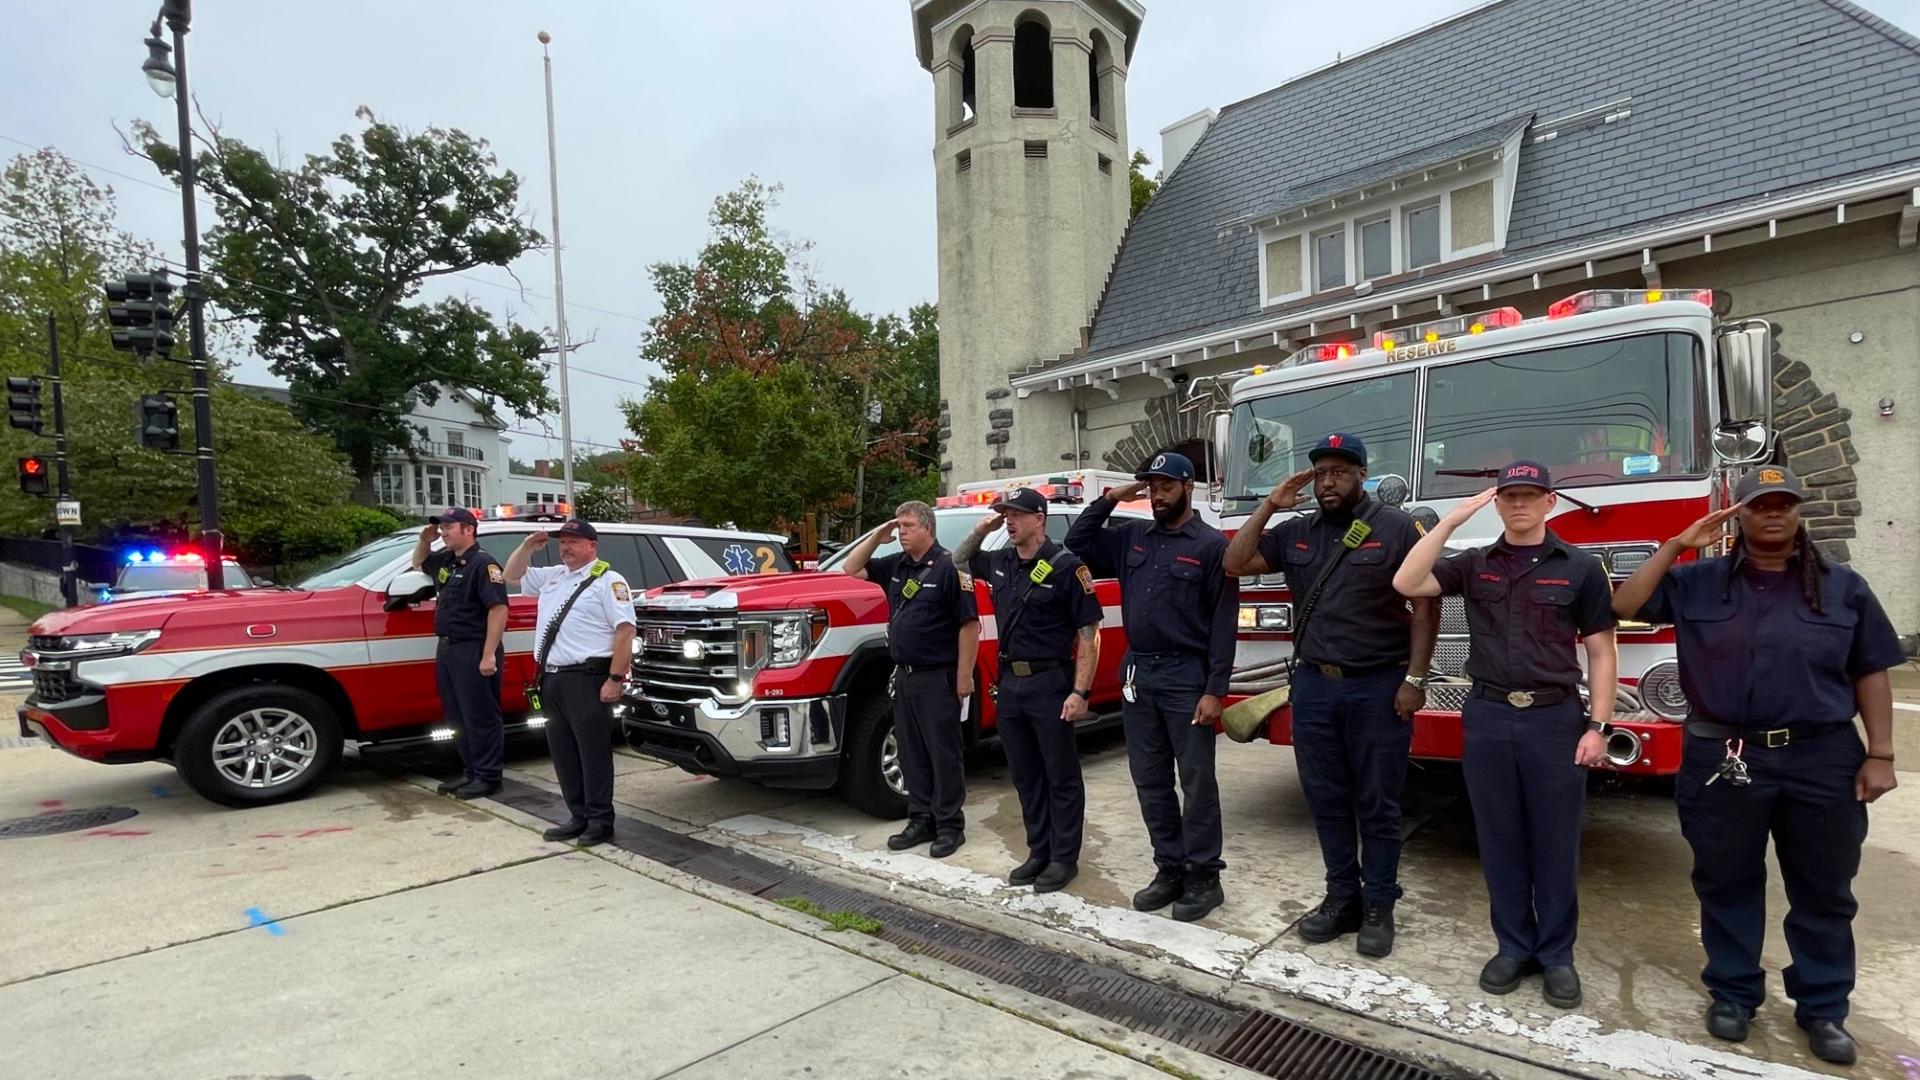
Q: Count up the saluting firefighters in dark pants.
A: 8